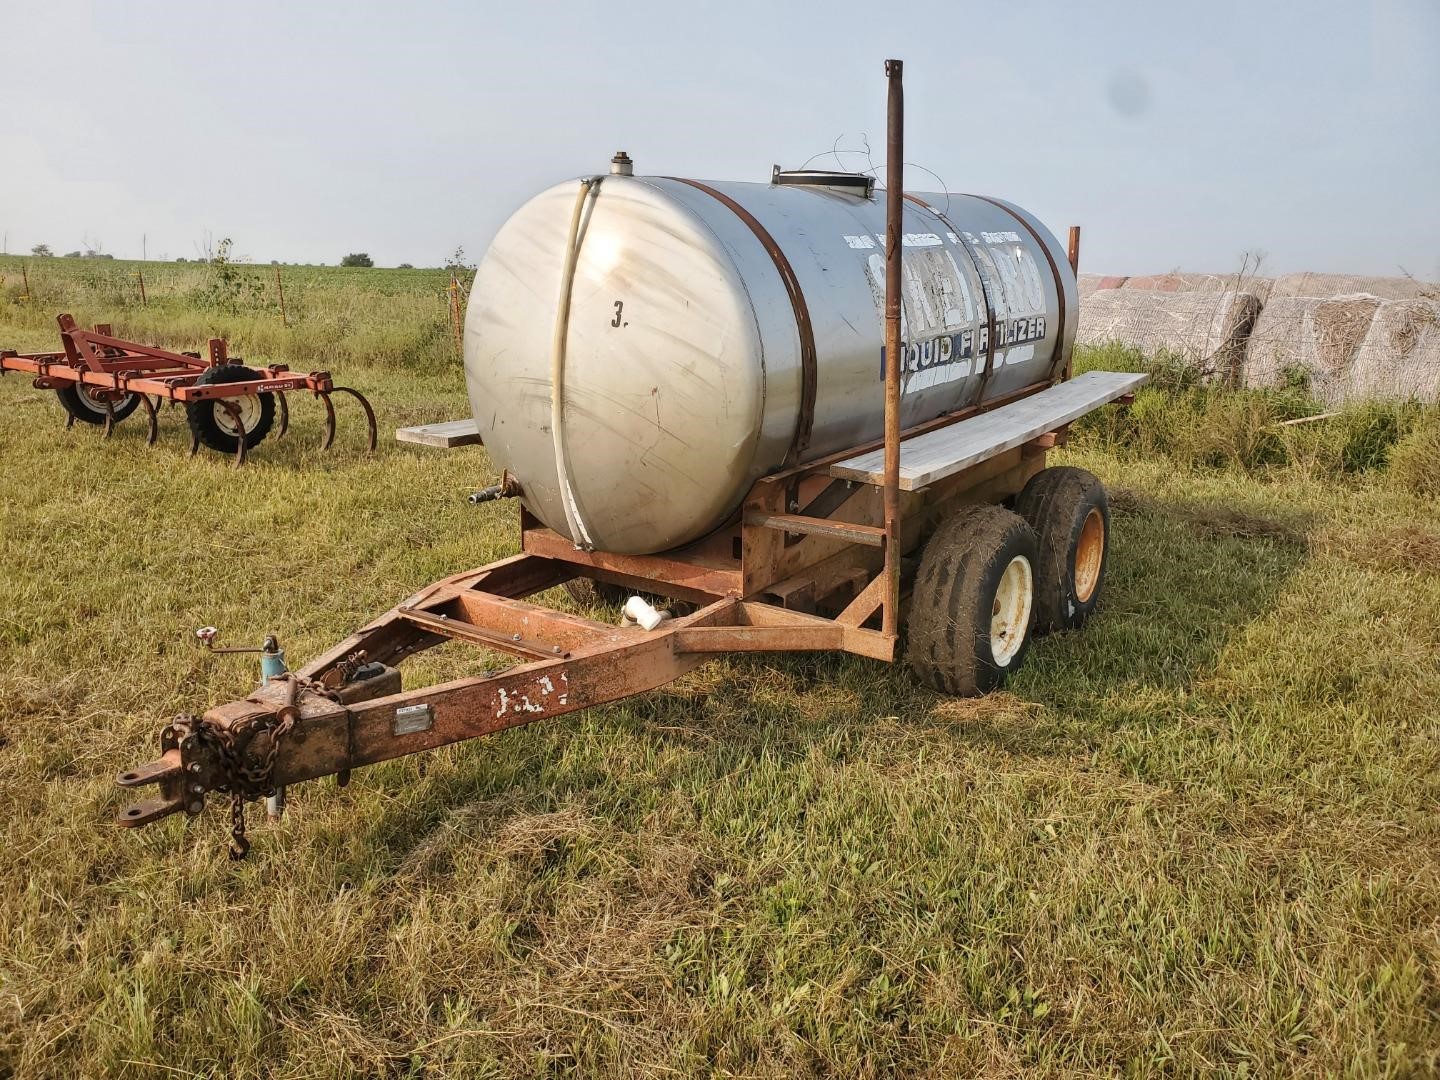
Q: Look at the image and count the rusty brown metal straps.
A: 3